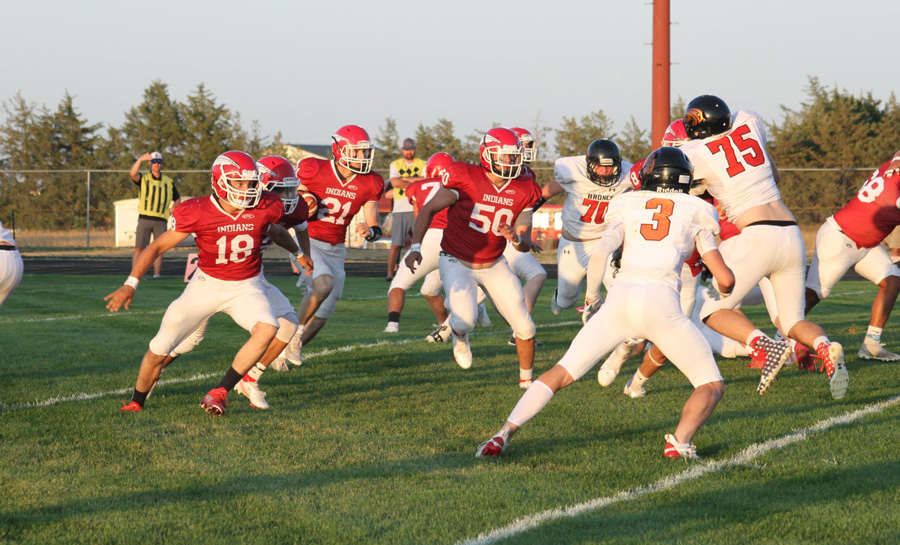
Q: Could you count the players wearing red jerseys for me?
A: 8